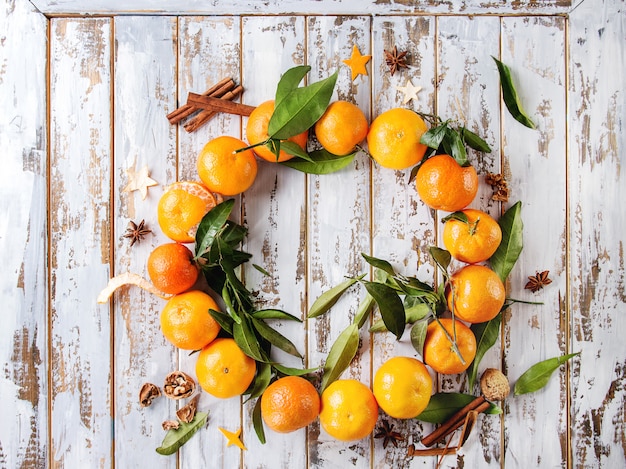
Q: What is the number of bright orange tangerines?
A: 15